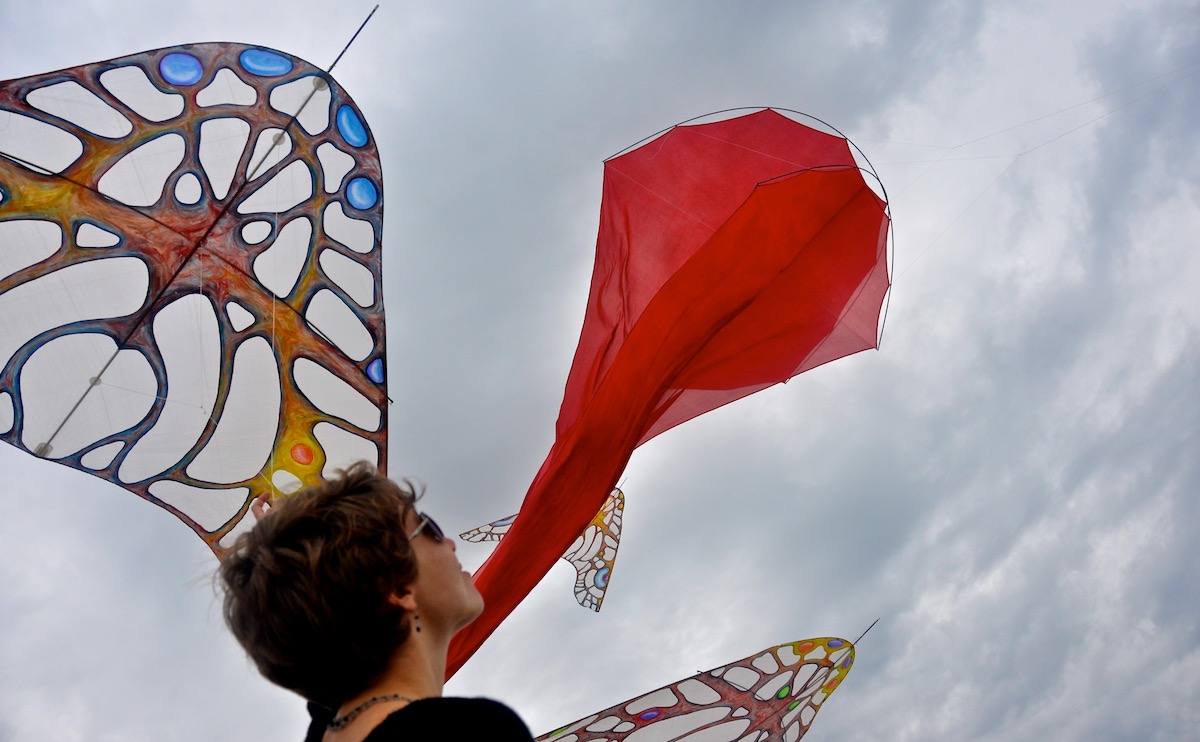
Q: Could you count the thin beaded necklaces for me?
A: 1